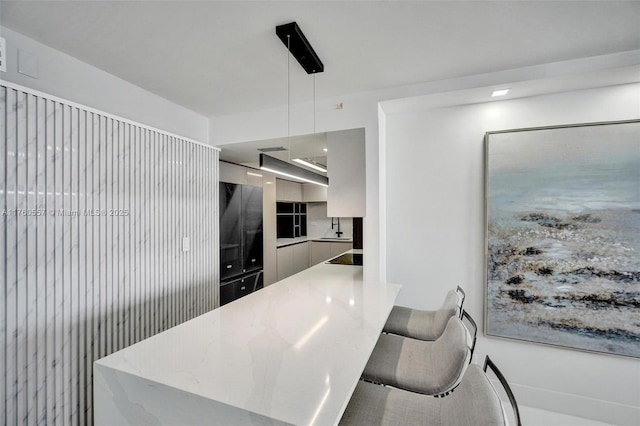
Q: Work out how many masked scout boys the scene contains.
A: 0